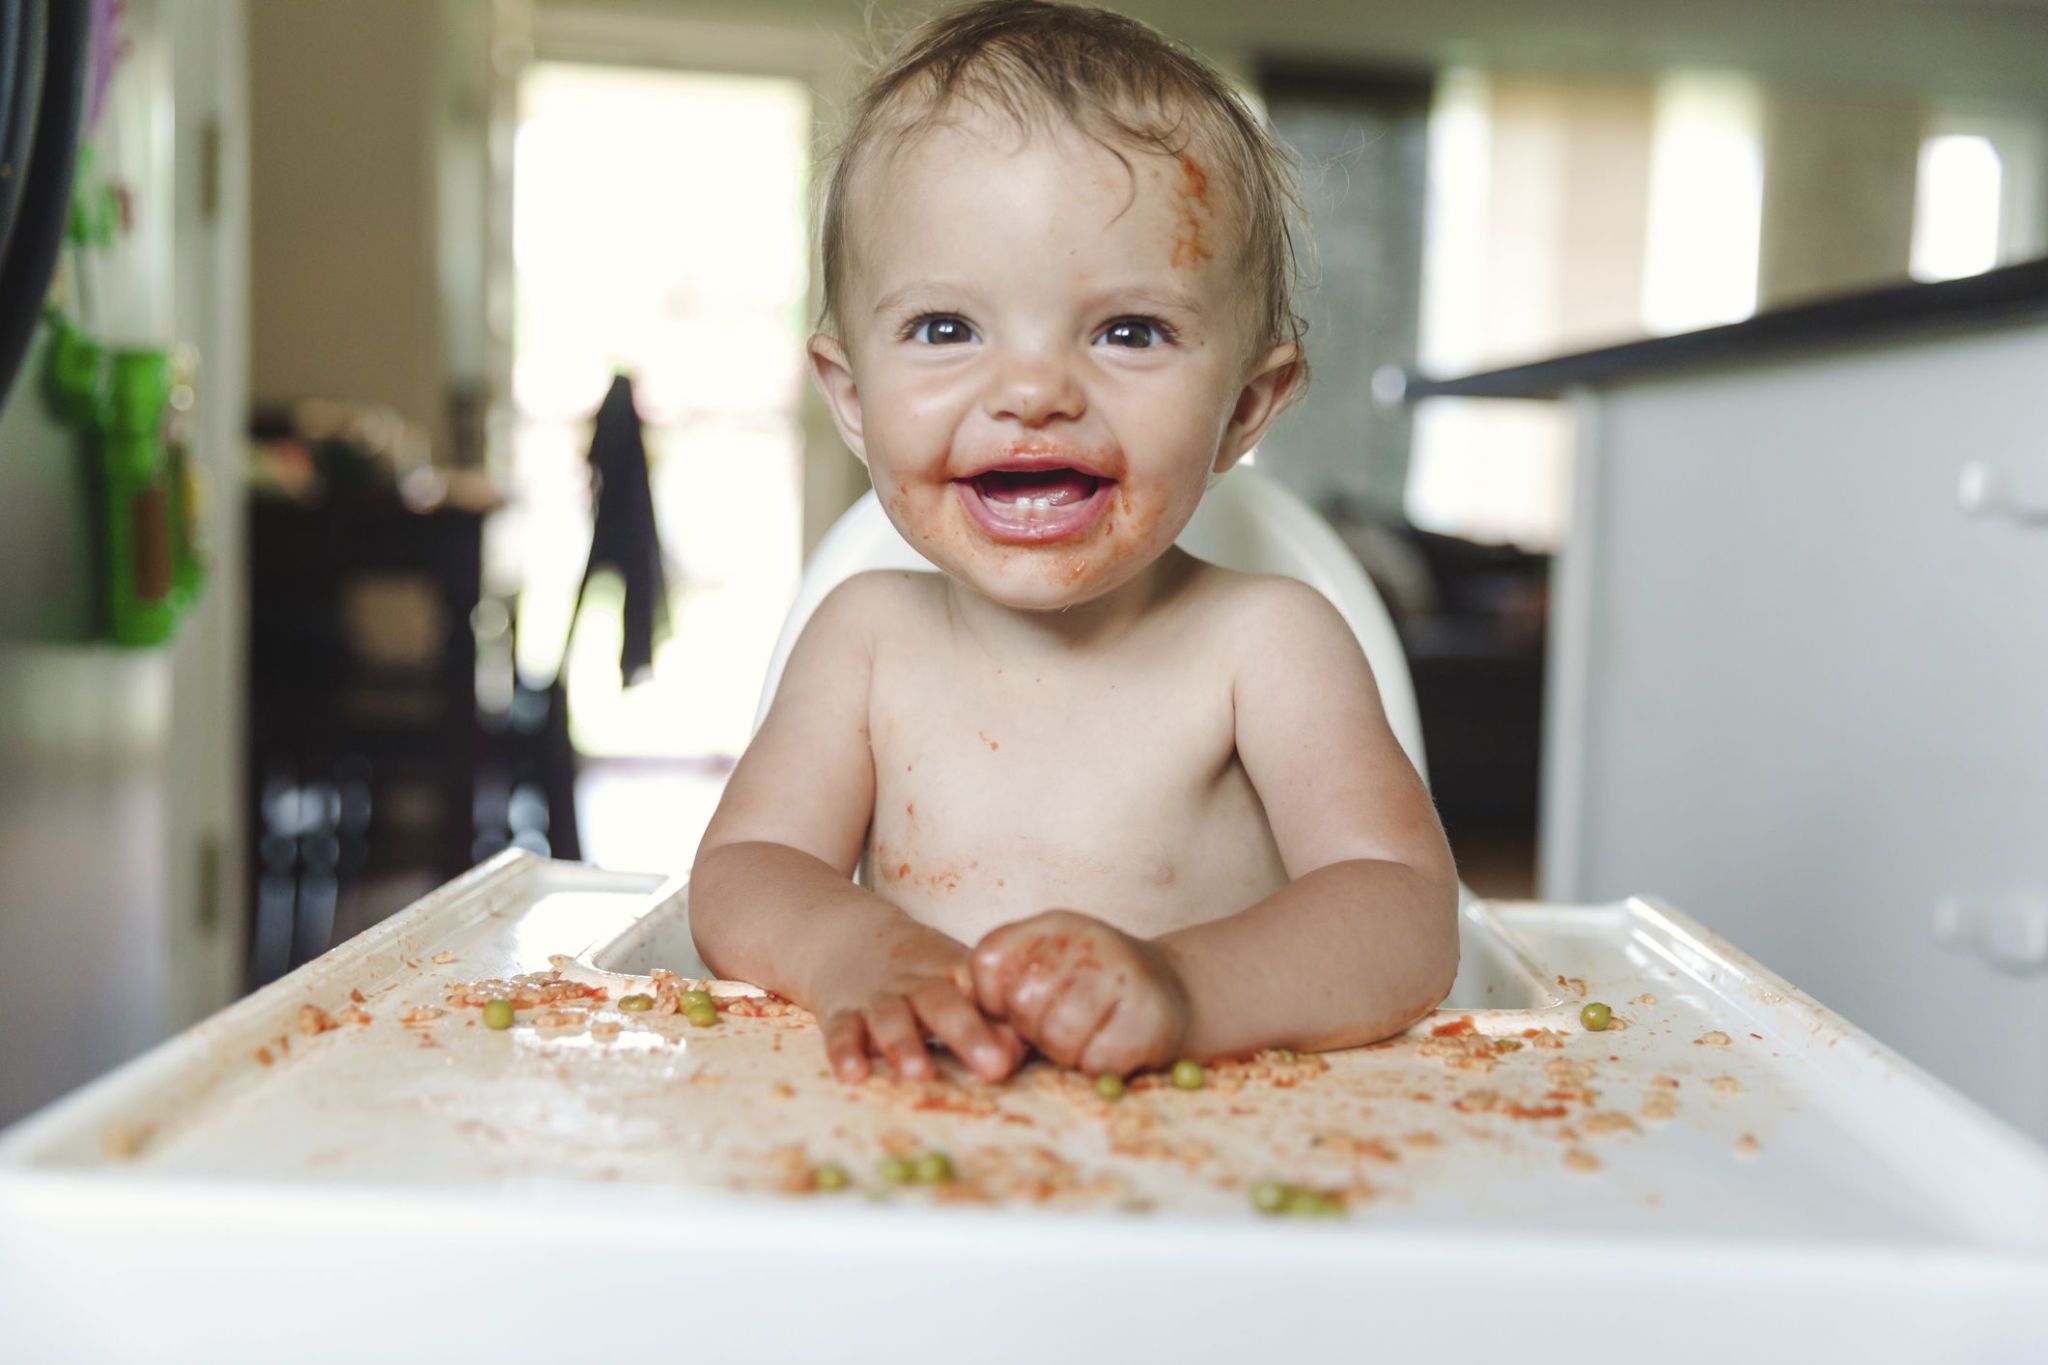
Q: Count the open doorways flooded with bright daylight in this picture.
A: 1